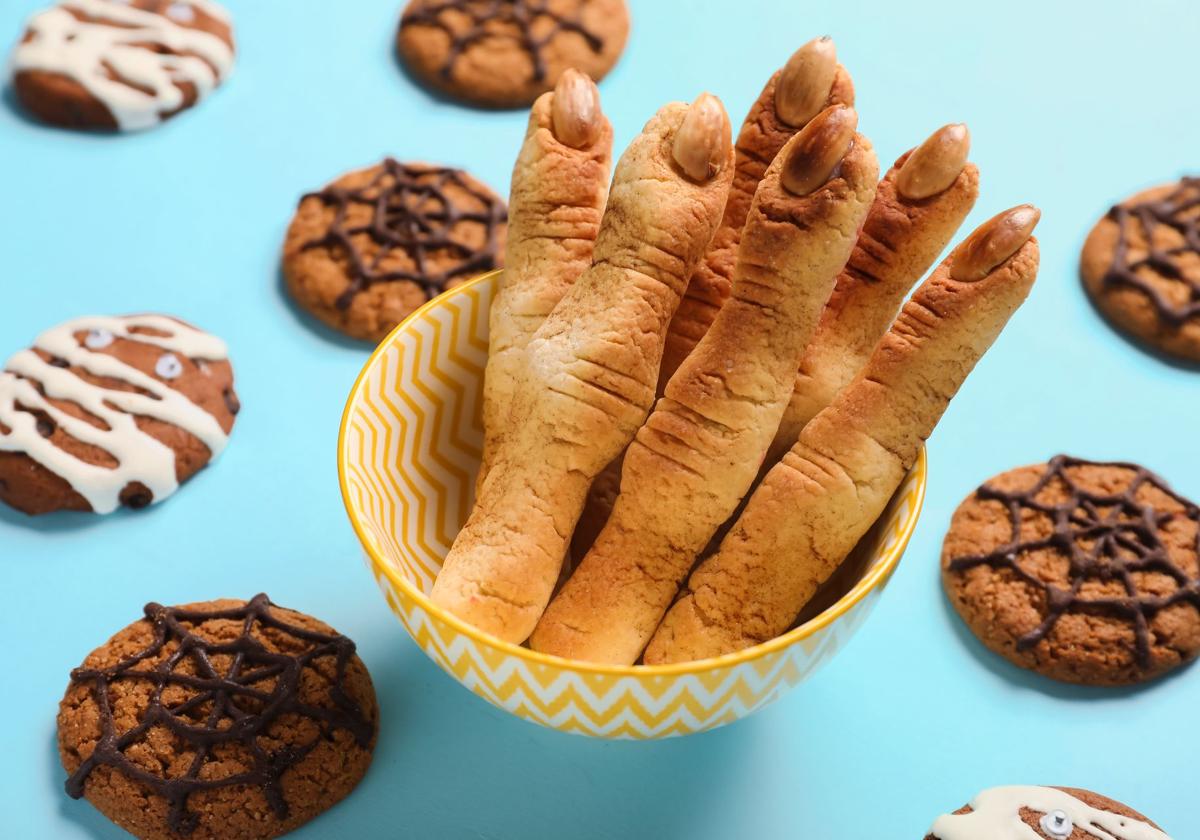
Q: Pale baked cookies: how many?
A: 6